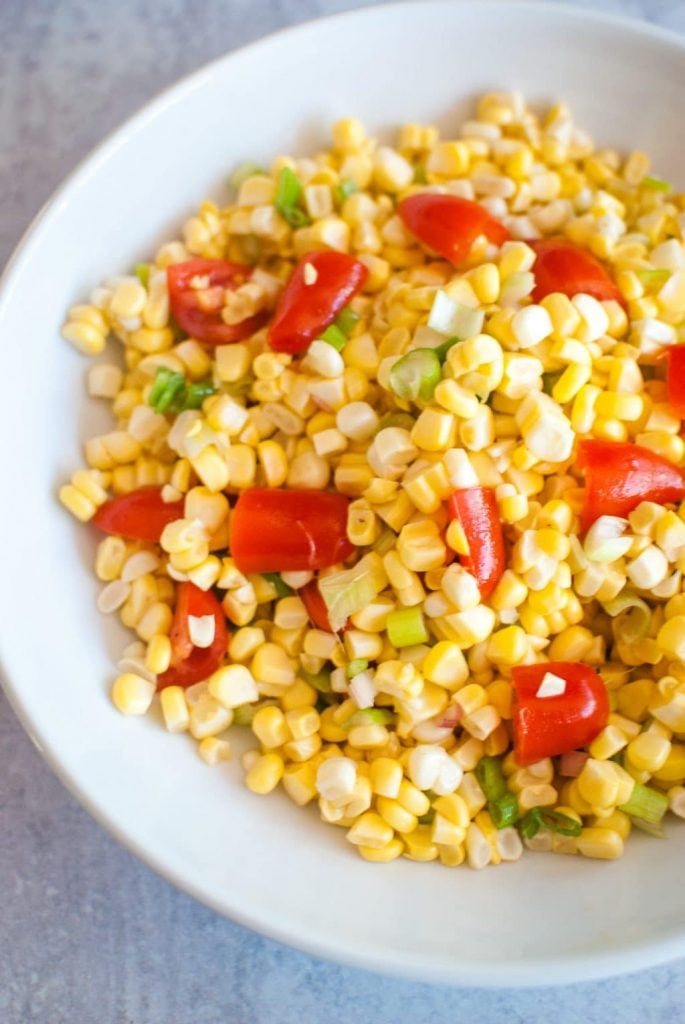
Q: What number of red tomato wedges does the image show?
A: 12